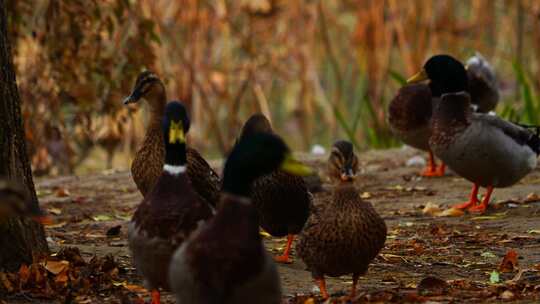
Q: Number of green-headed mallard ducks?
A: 3